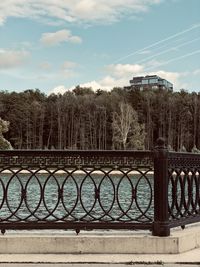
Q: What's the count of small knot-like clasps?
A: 4